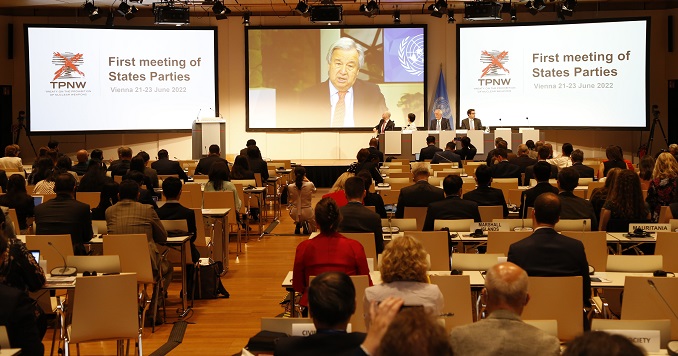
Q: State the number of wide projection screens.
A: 3